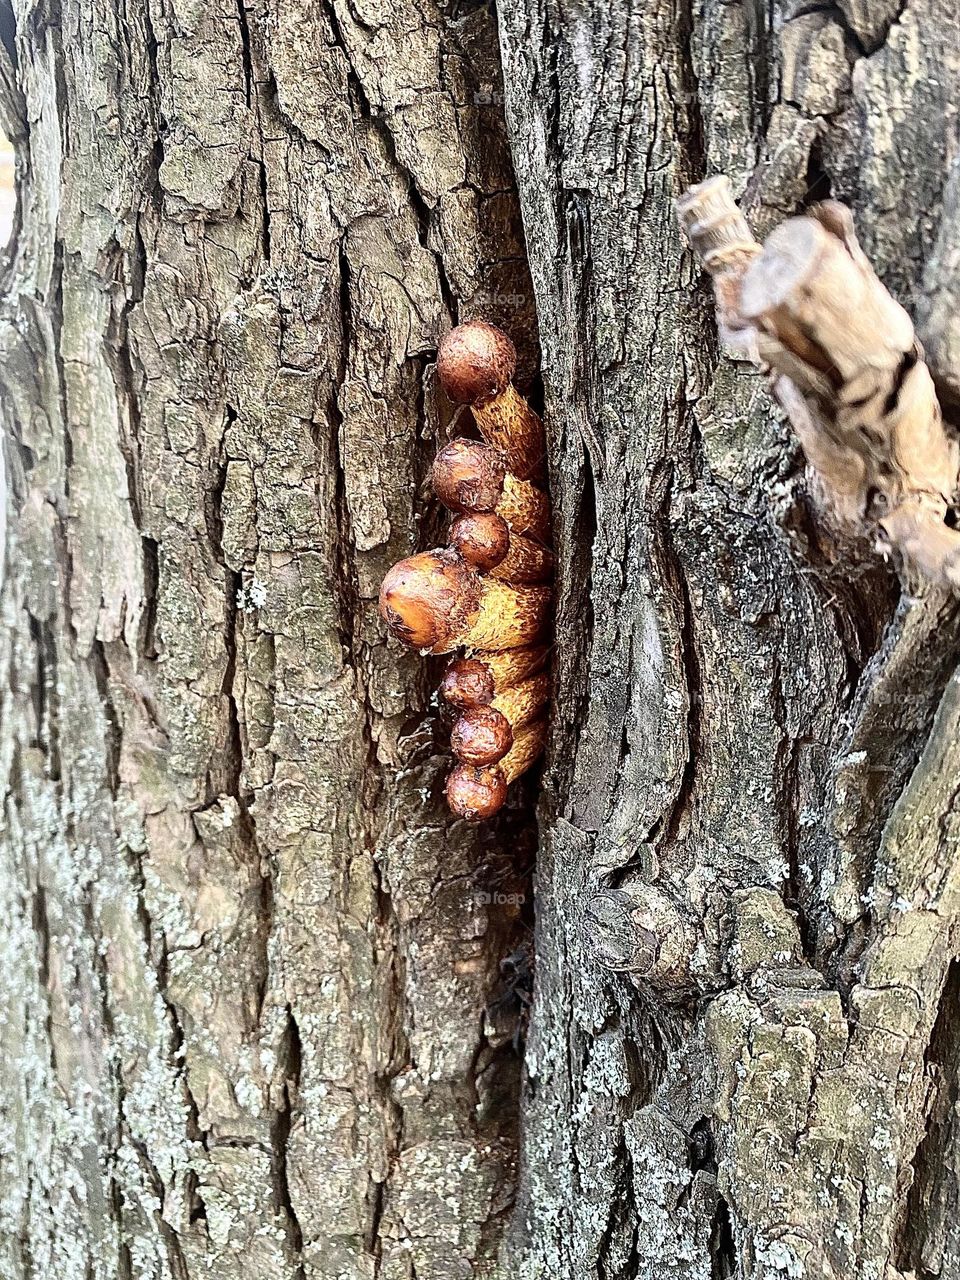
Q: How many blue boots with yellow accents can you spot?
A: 0